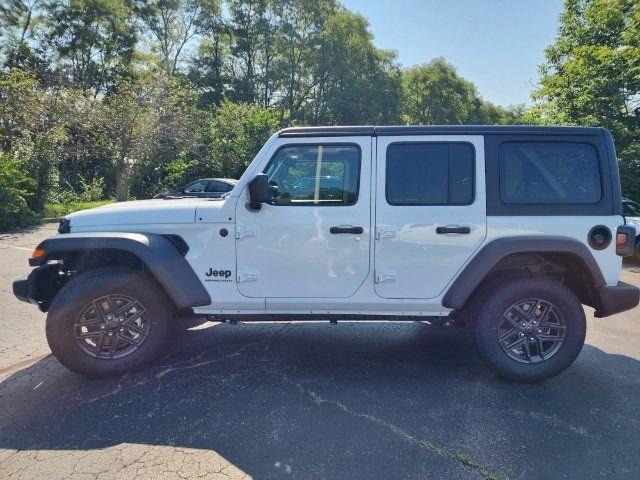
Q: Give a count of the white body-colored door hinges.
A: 4